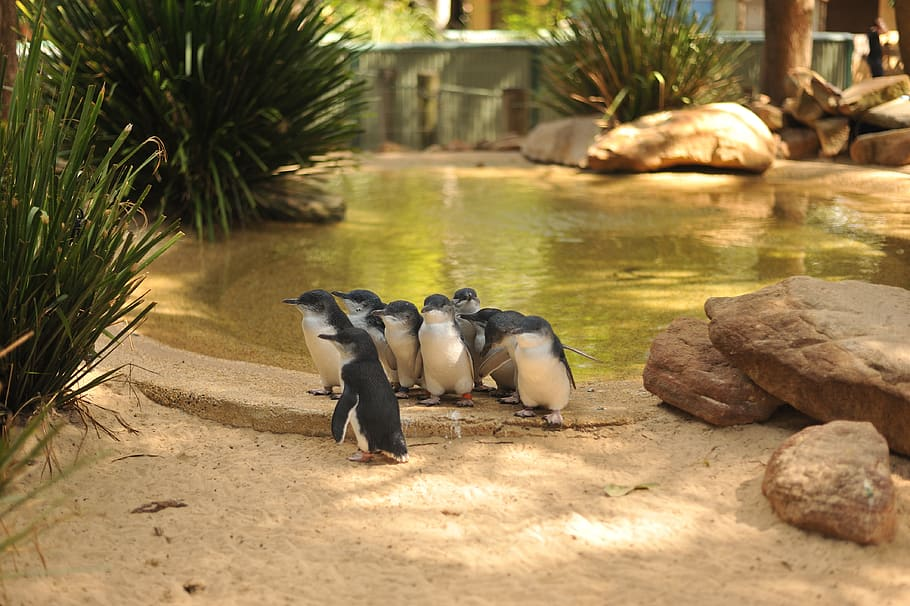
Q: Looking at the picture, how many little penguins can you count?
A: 9